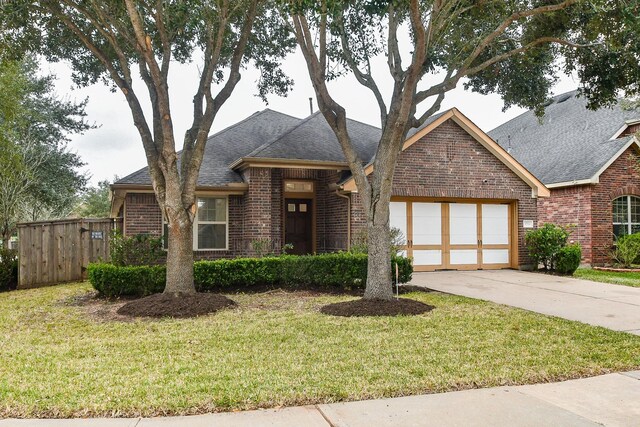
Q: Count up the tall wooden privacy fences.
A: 1